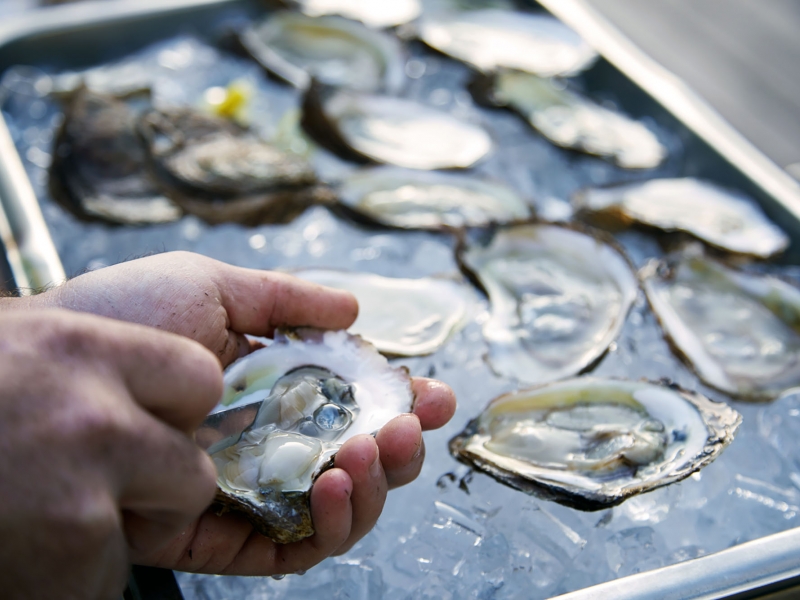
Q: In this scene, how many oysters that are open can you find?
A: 12